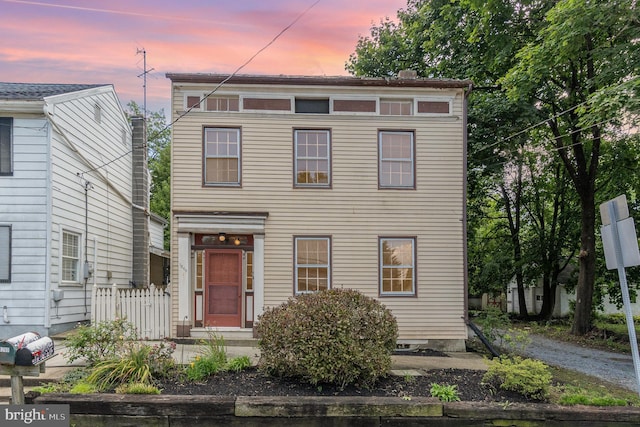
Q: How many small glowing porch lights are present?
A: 2